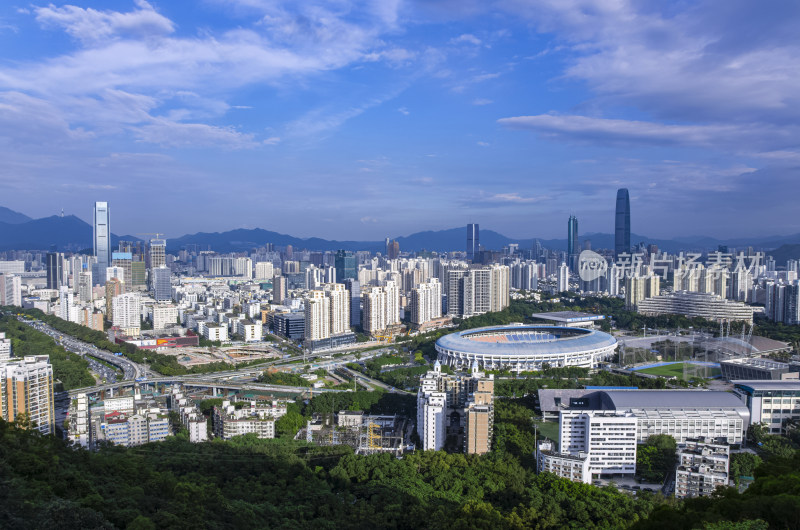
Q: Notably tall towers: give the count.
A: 4